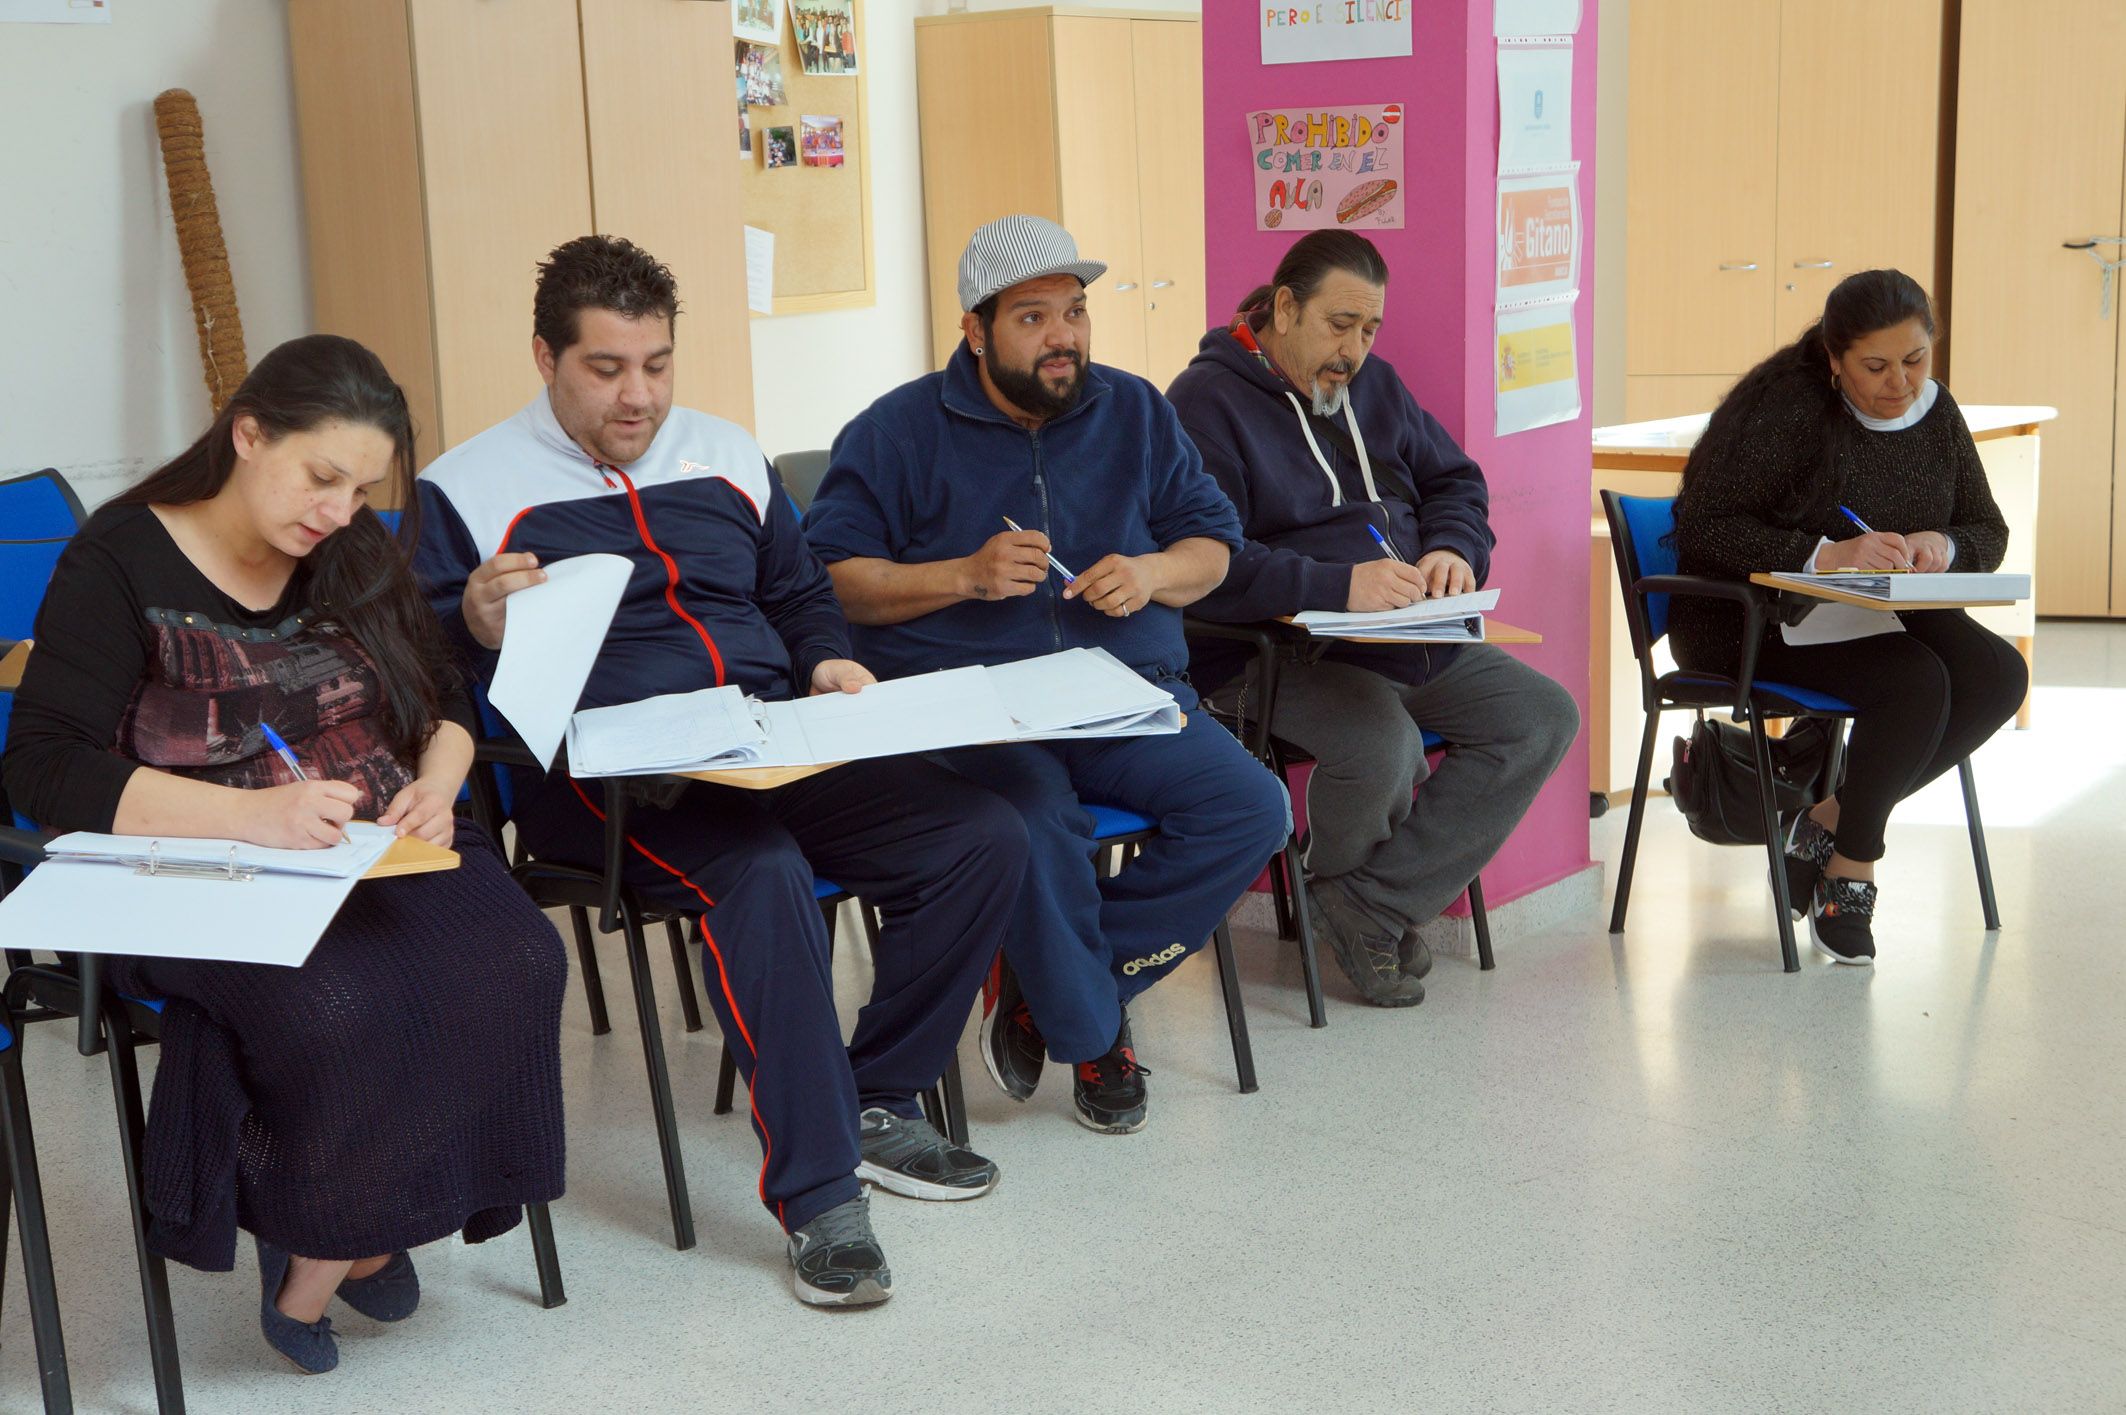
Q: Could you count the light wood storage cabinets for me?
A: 4